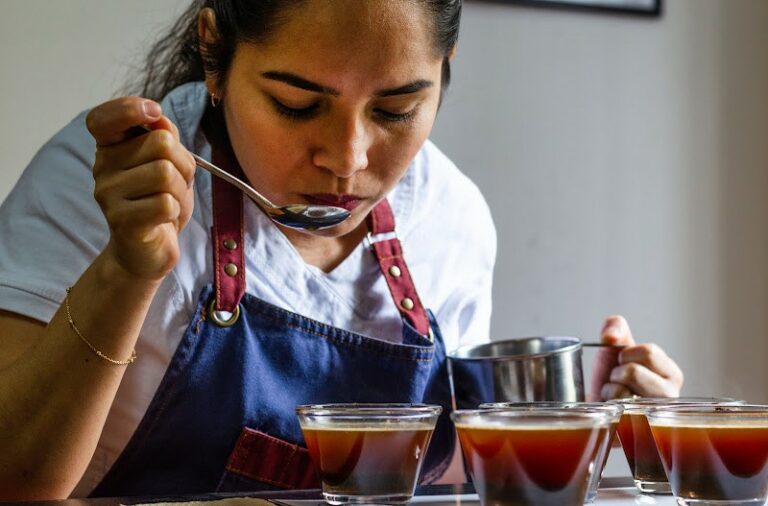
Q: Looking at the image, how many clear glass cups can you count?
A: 5